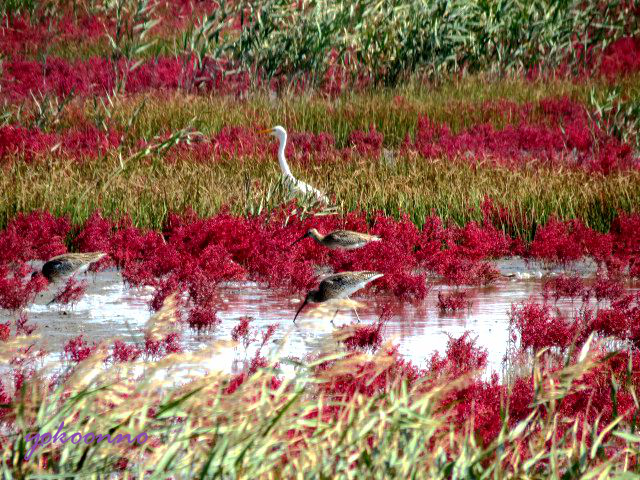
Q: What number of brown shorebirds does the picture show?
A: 3